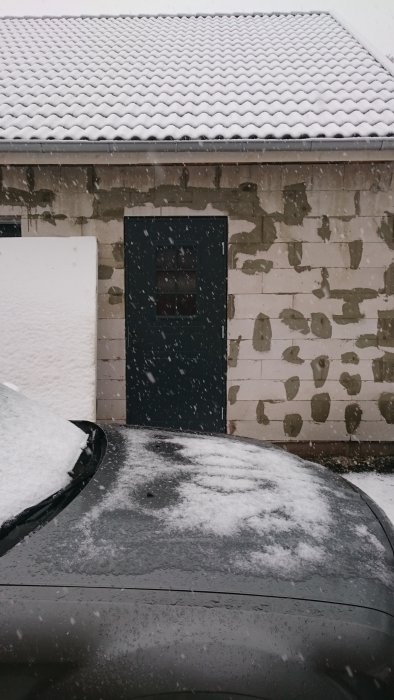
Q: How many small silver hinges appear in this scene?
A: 3